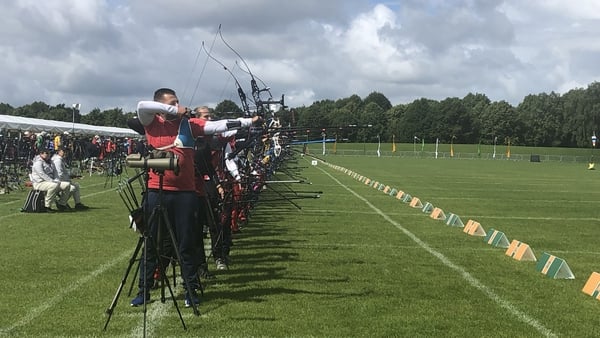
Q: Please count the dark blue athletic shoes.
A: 2